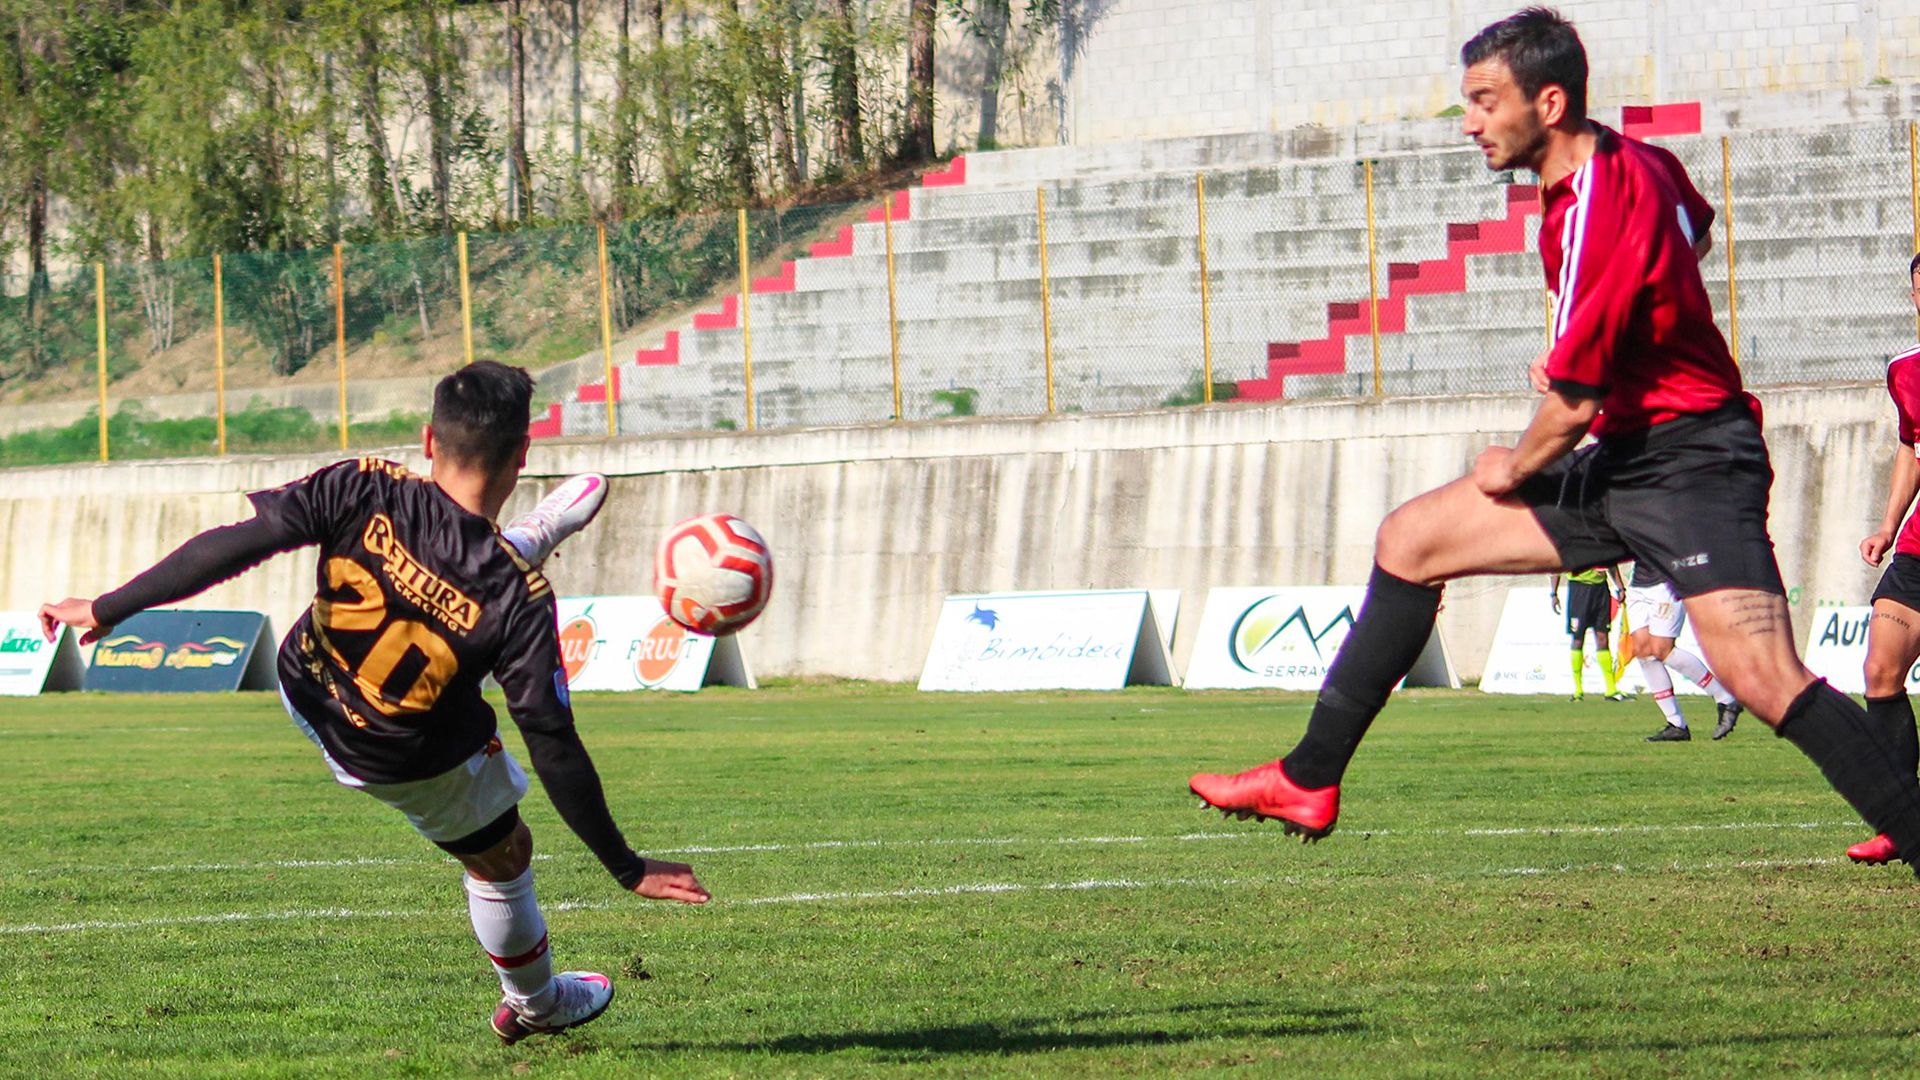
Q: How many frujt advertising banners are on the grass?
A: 1